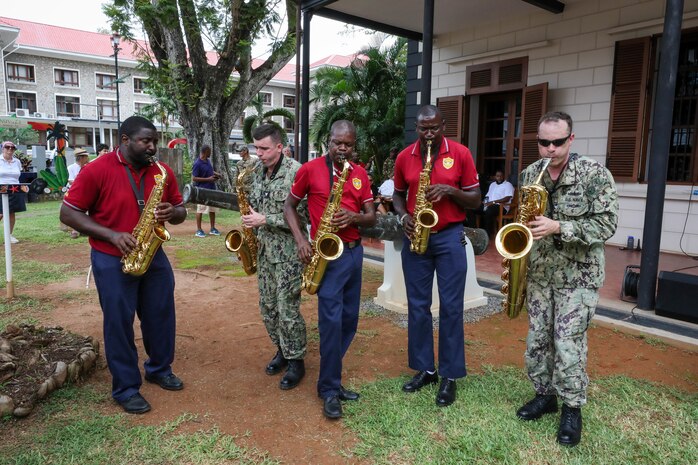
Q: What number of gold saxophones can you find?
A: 5